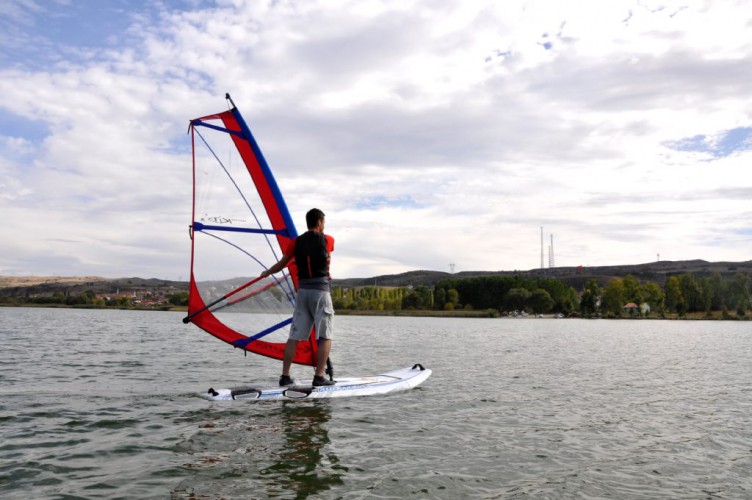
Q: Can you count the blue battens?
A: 3